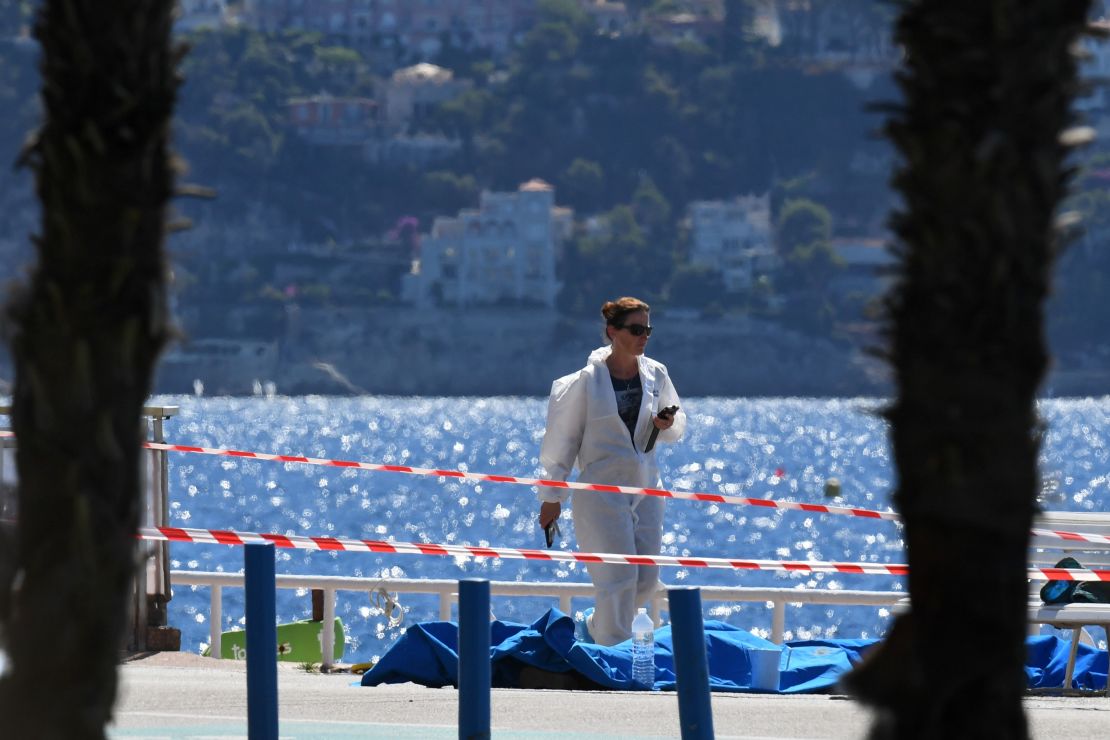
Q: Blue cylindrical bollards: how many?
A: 3